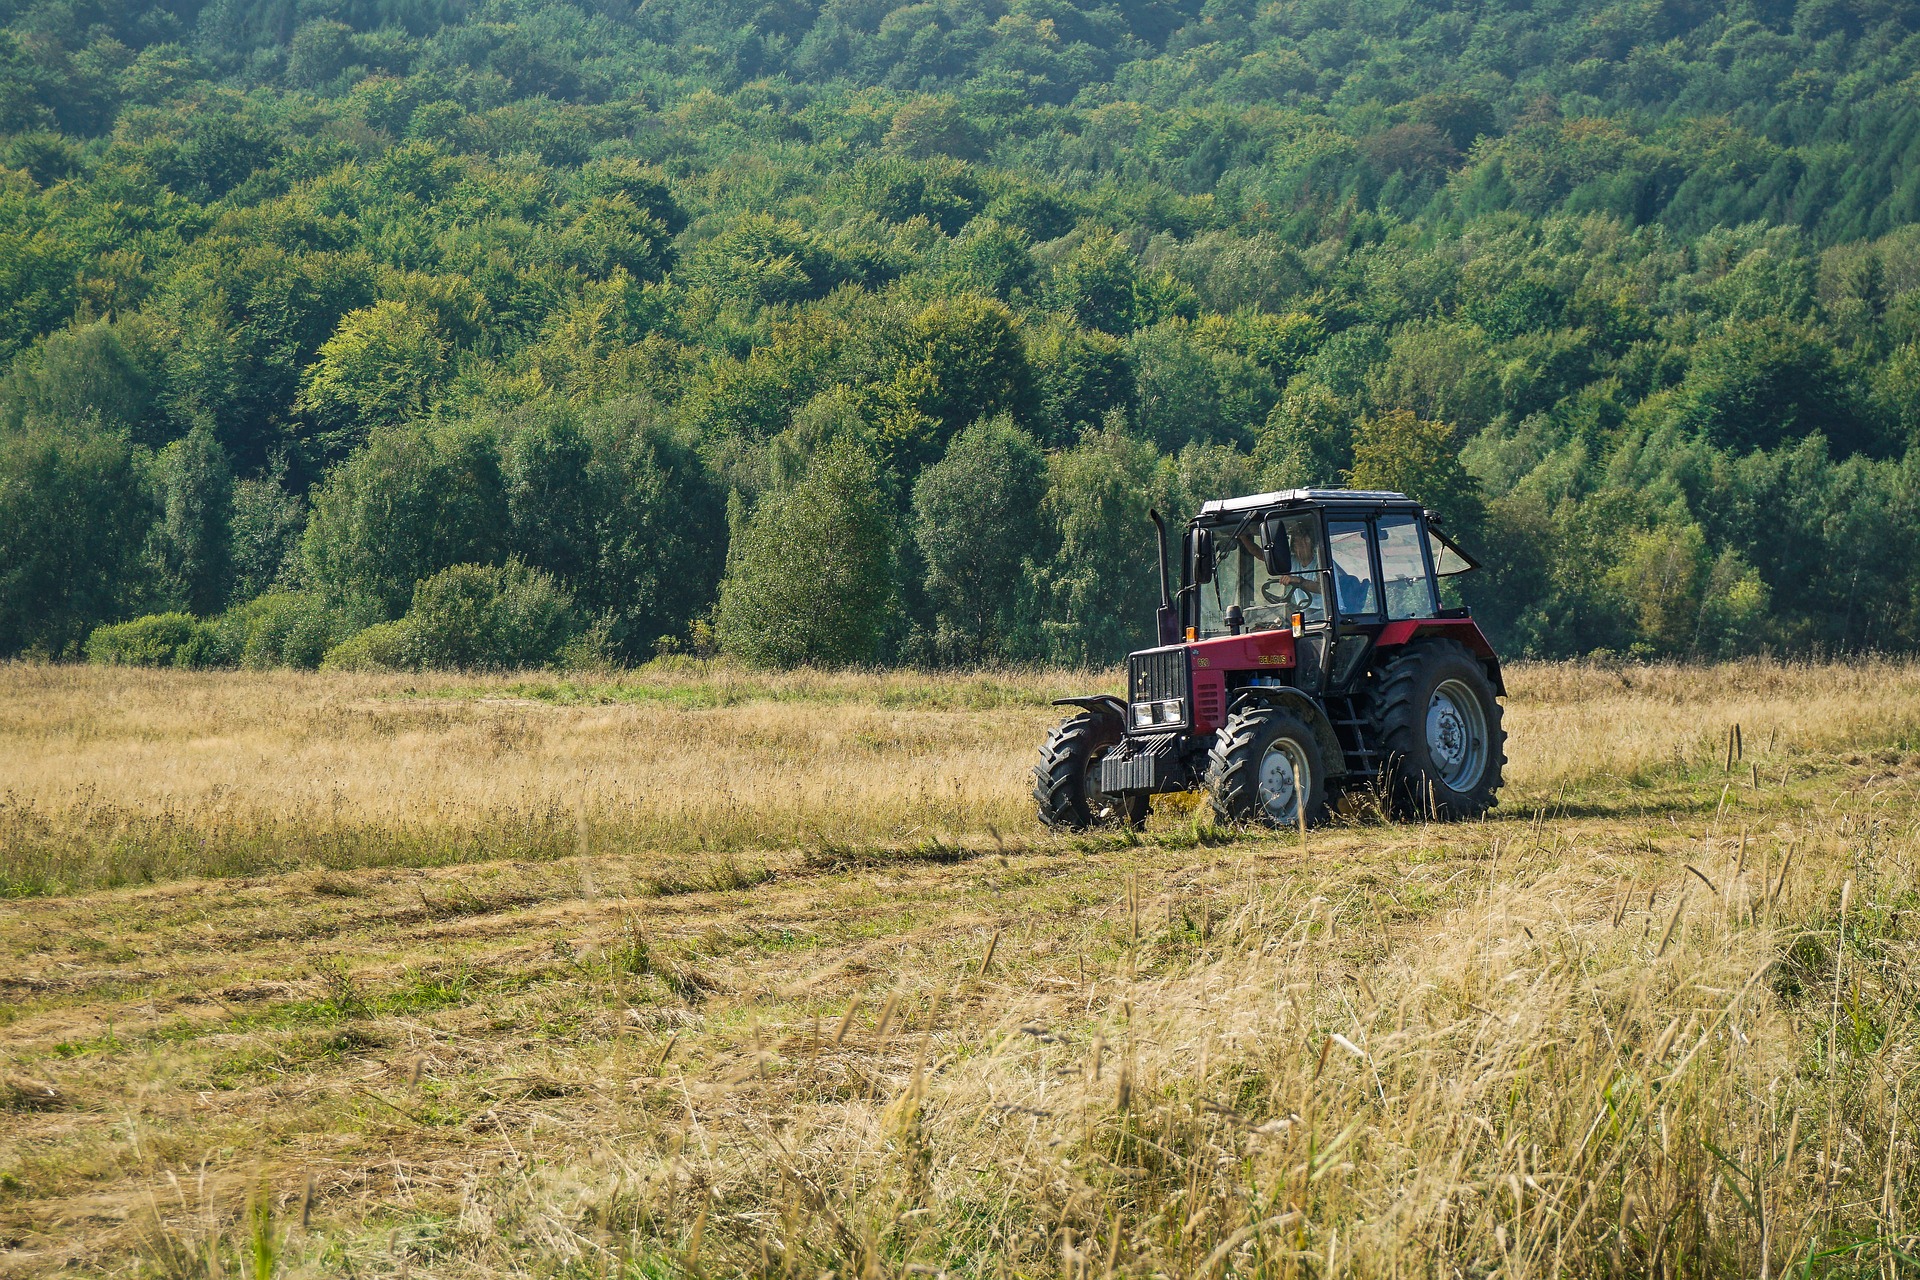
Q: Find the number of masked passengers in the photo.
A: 0